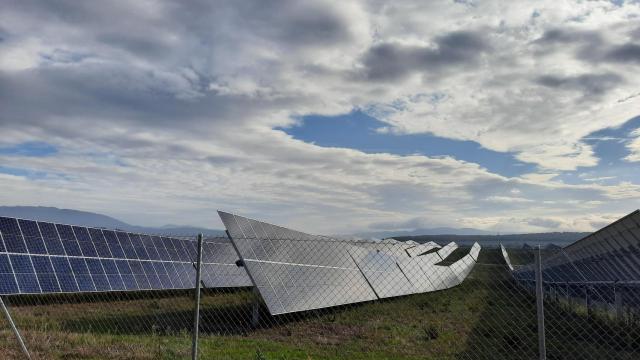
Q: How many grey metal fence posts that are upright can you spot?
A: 2